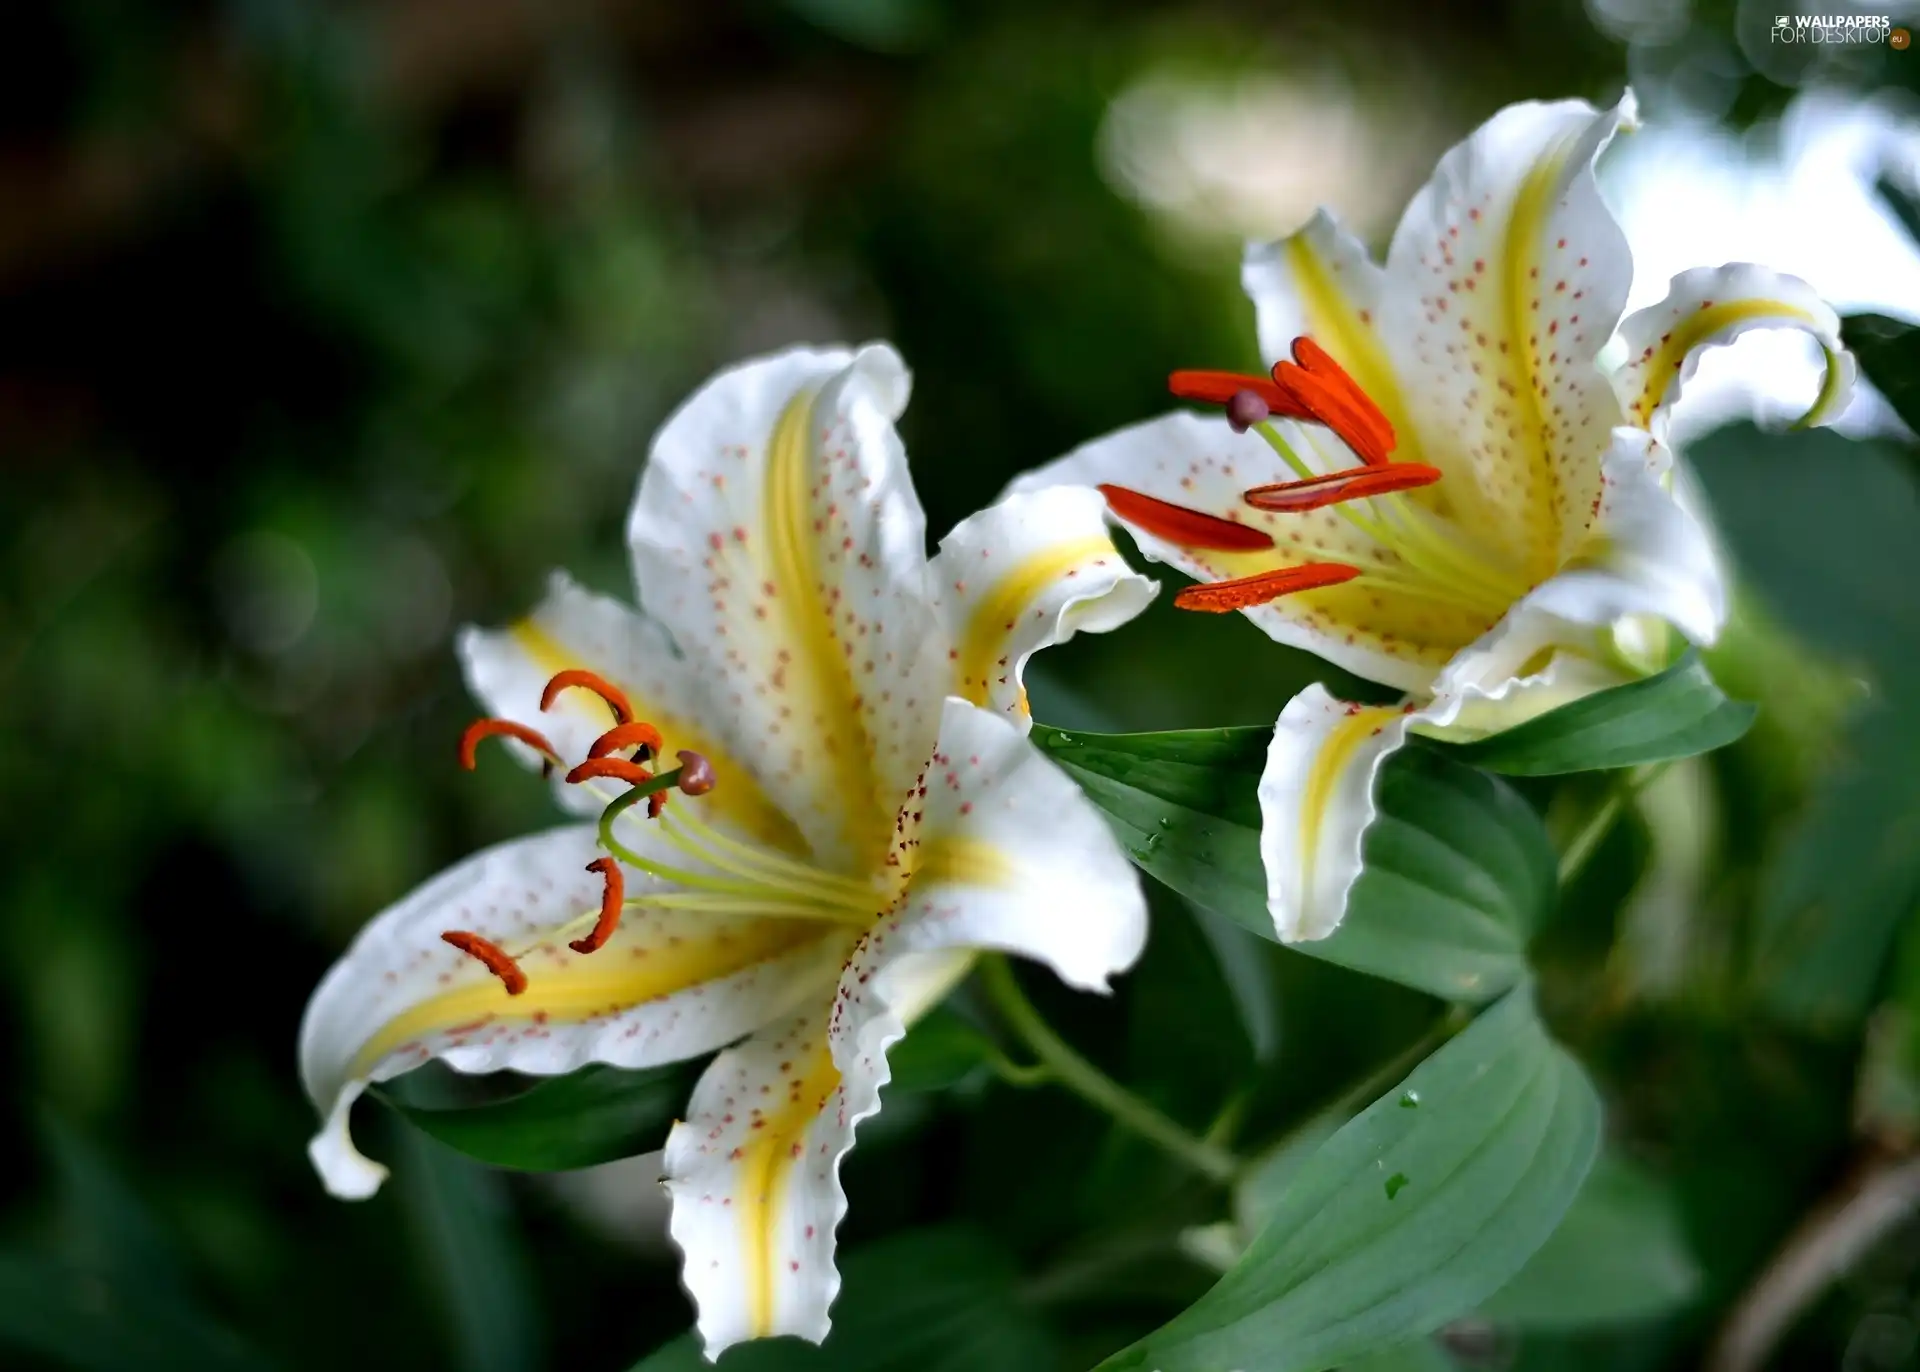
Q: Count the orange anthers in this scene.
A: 12